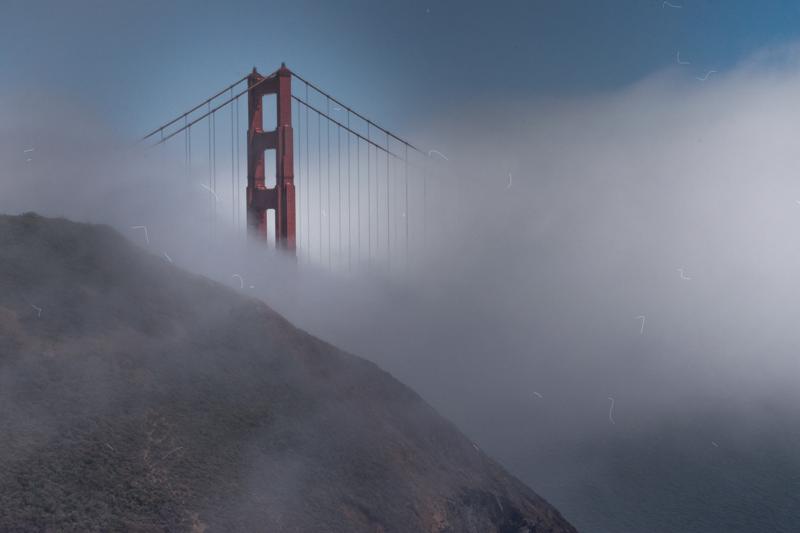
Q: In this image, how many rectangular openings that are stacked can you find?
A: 3